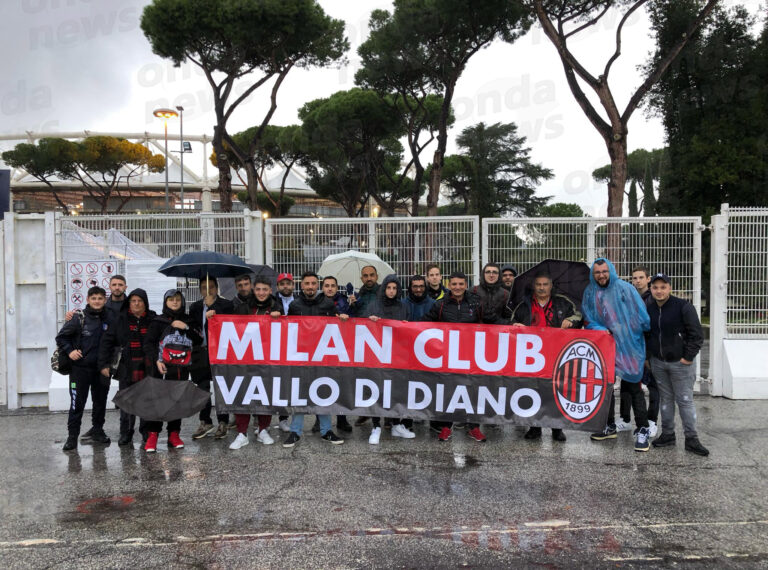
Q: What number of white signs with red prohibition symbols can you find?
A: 1